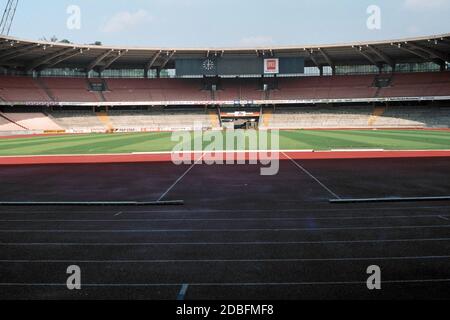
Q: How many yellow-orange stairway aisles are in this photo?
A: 4